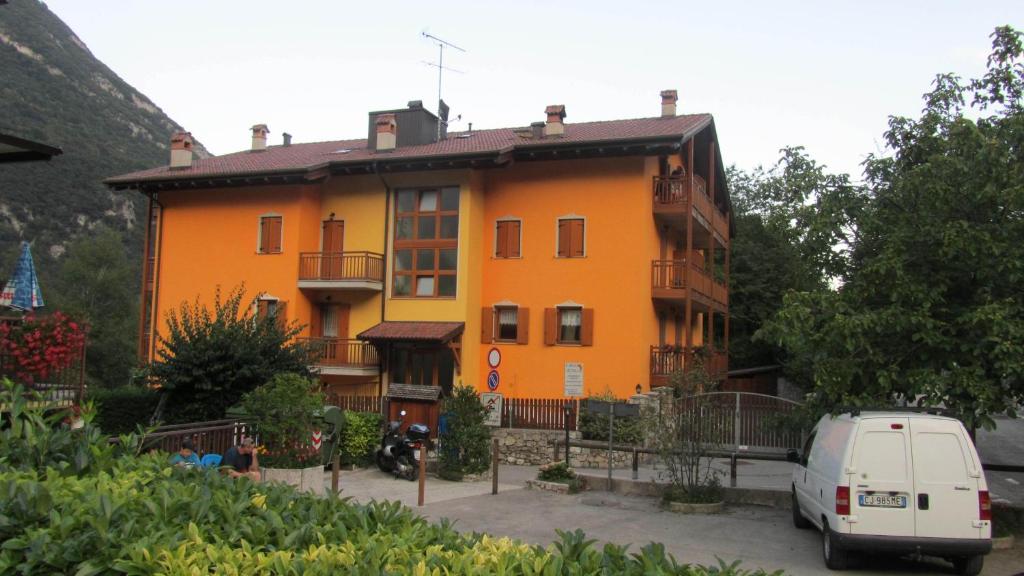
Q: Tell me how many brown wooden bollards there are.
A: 3